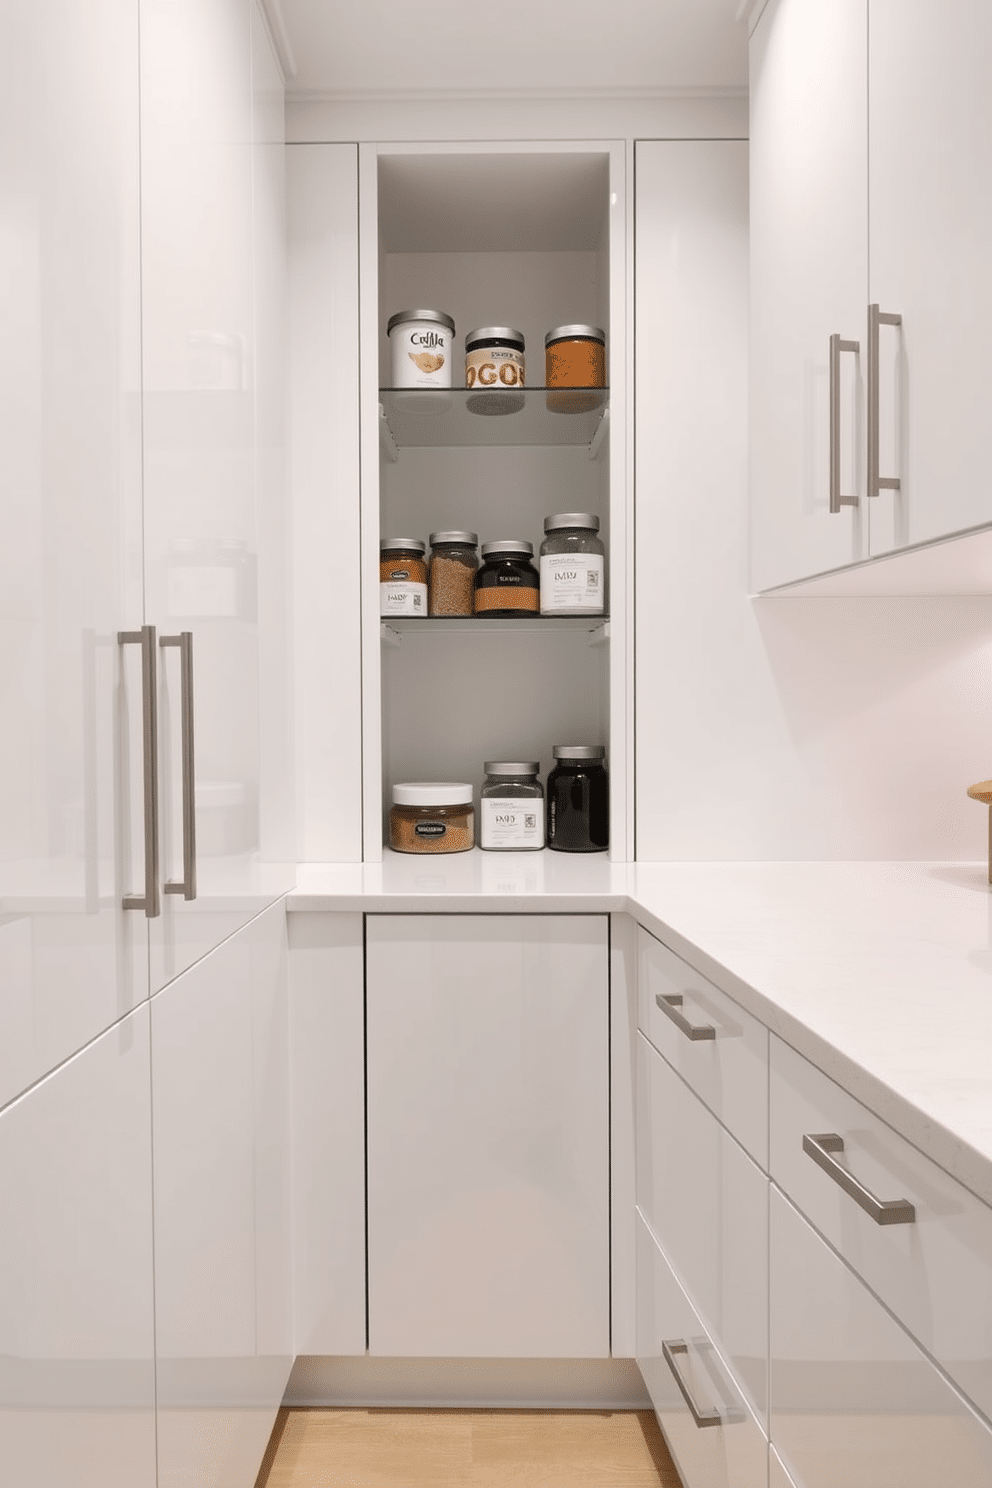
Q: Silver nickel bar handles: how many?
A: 7